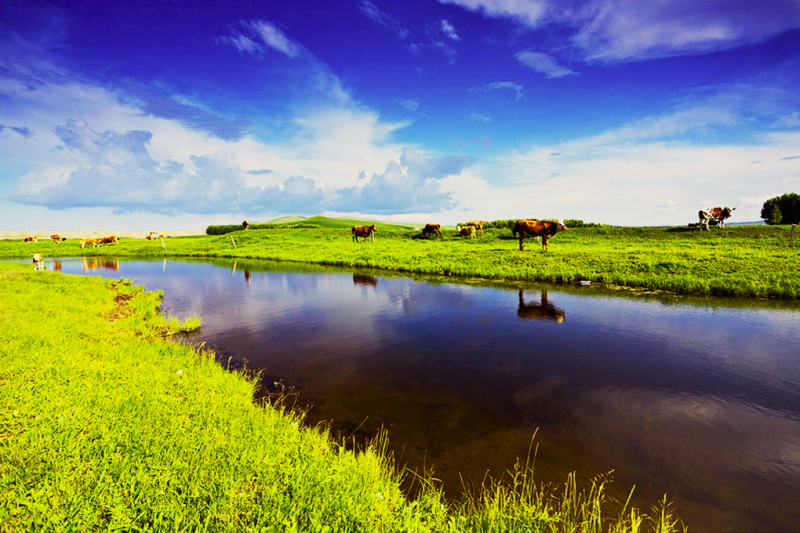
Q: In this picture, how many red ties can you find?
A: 0